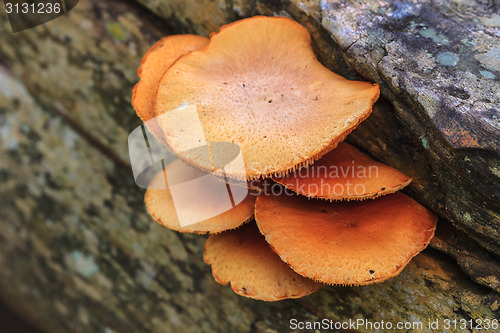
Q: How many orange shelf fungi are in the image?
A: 6